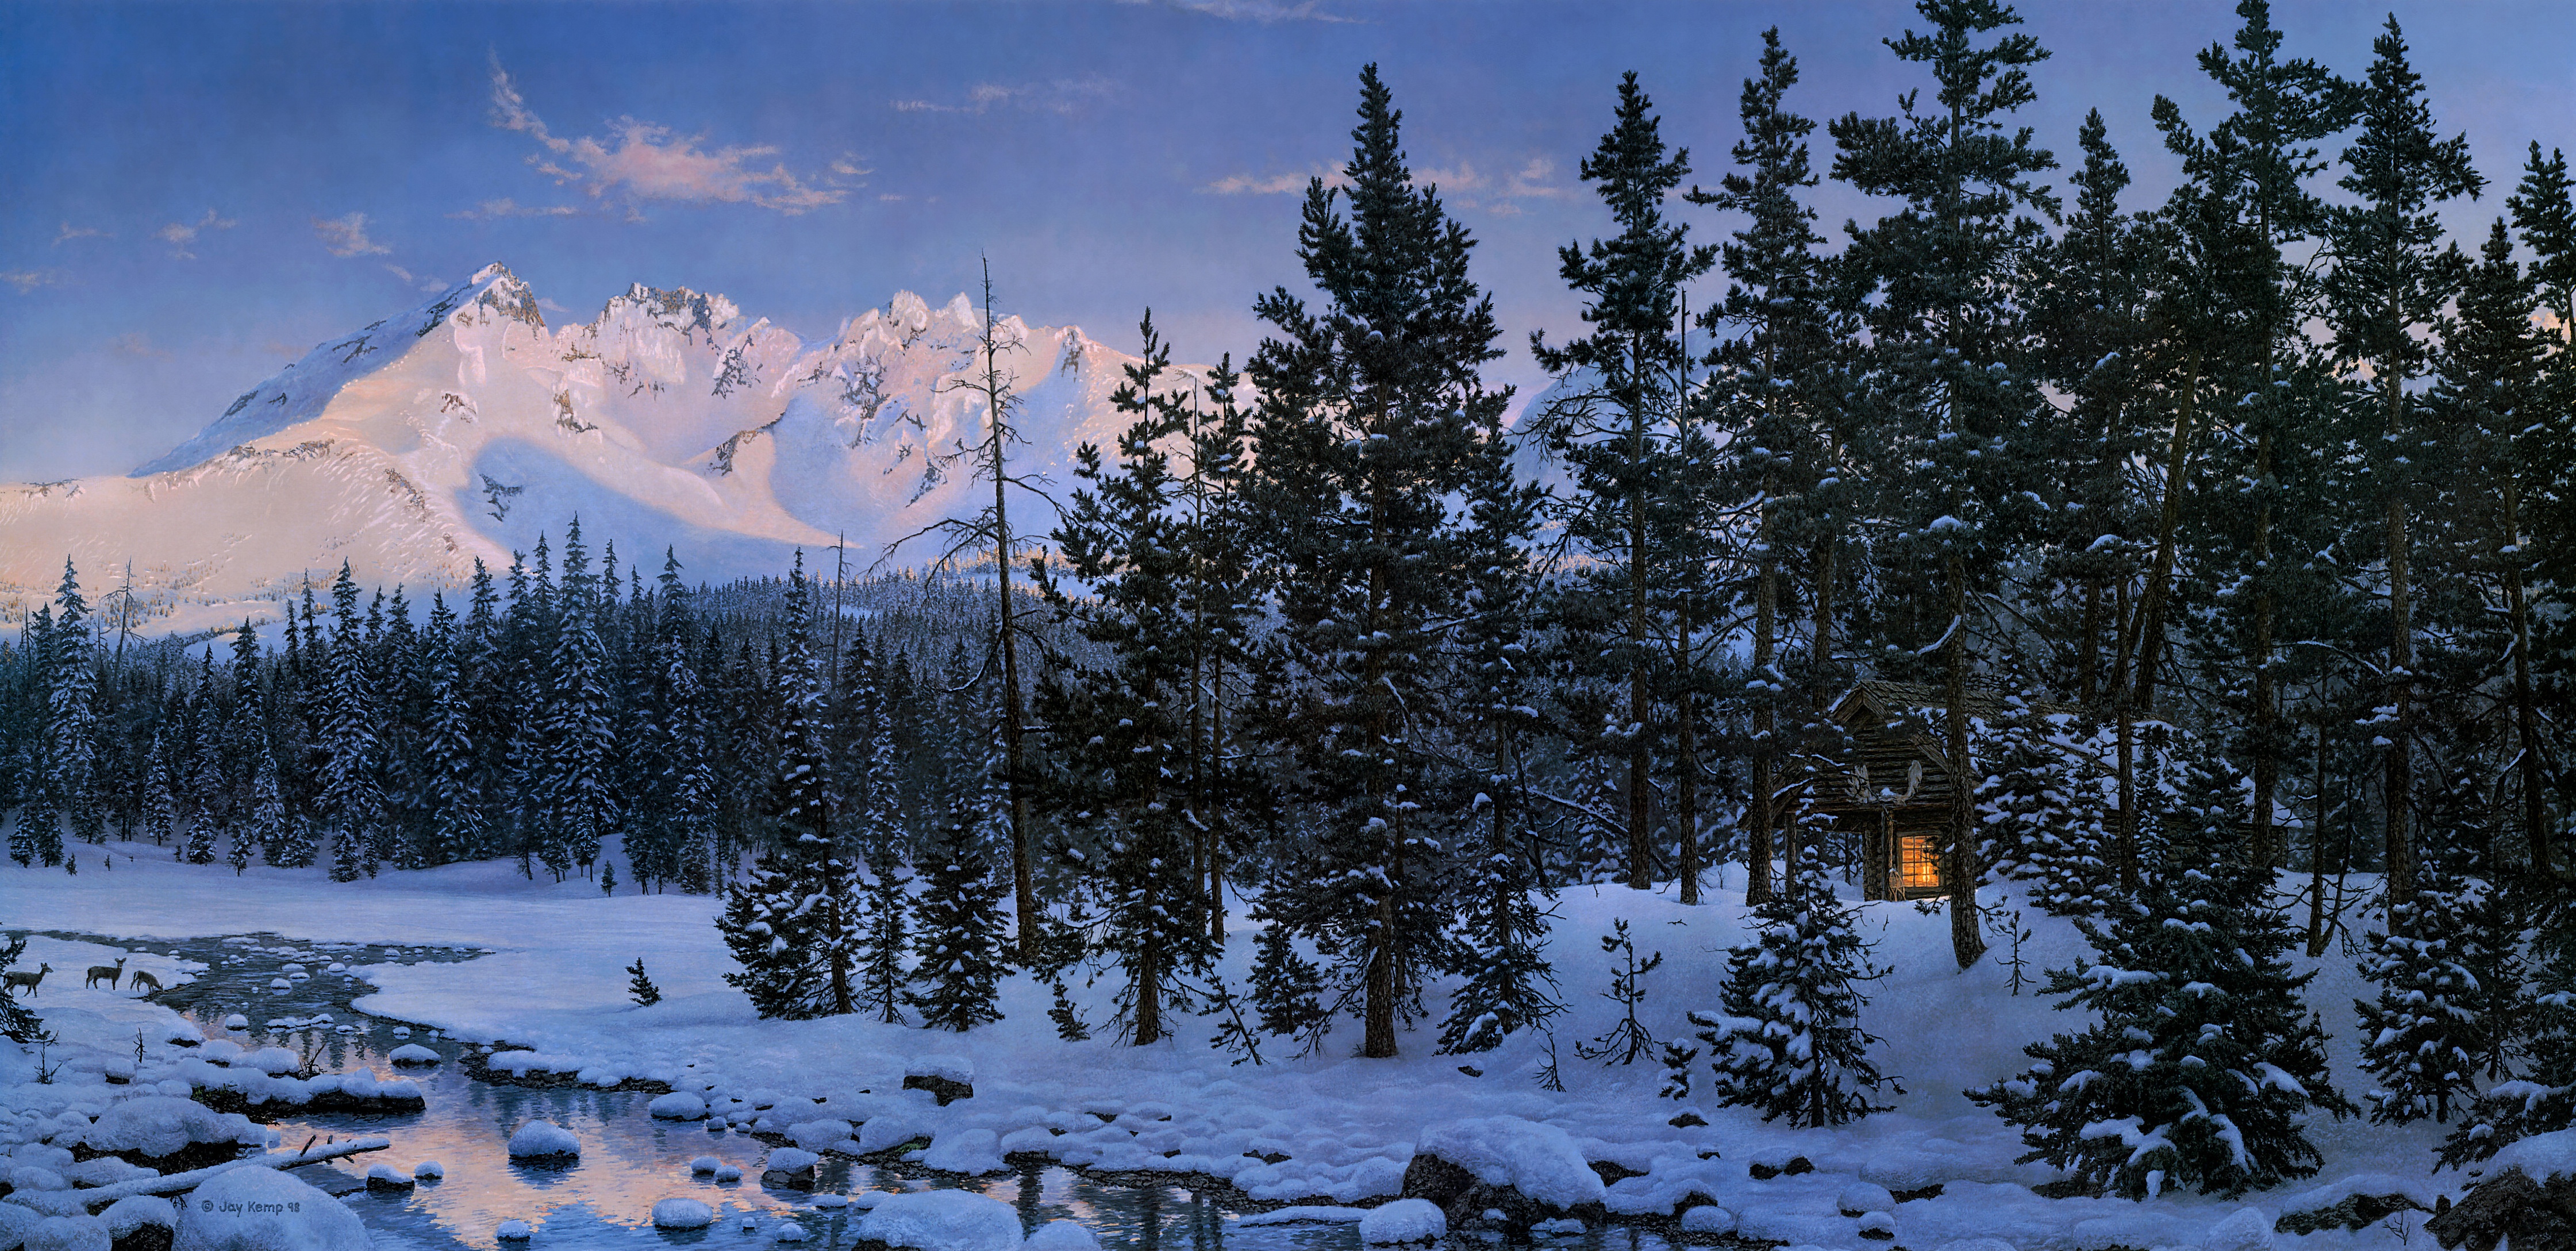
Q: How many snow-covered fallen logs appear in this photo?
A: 1